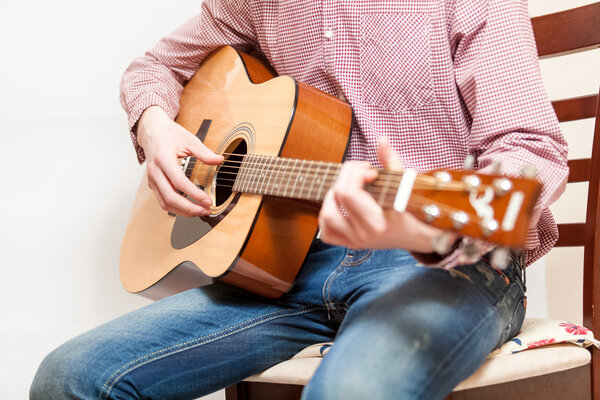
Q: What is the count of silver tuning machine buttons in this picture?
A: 6